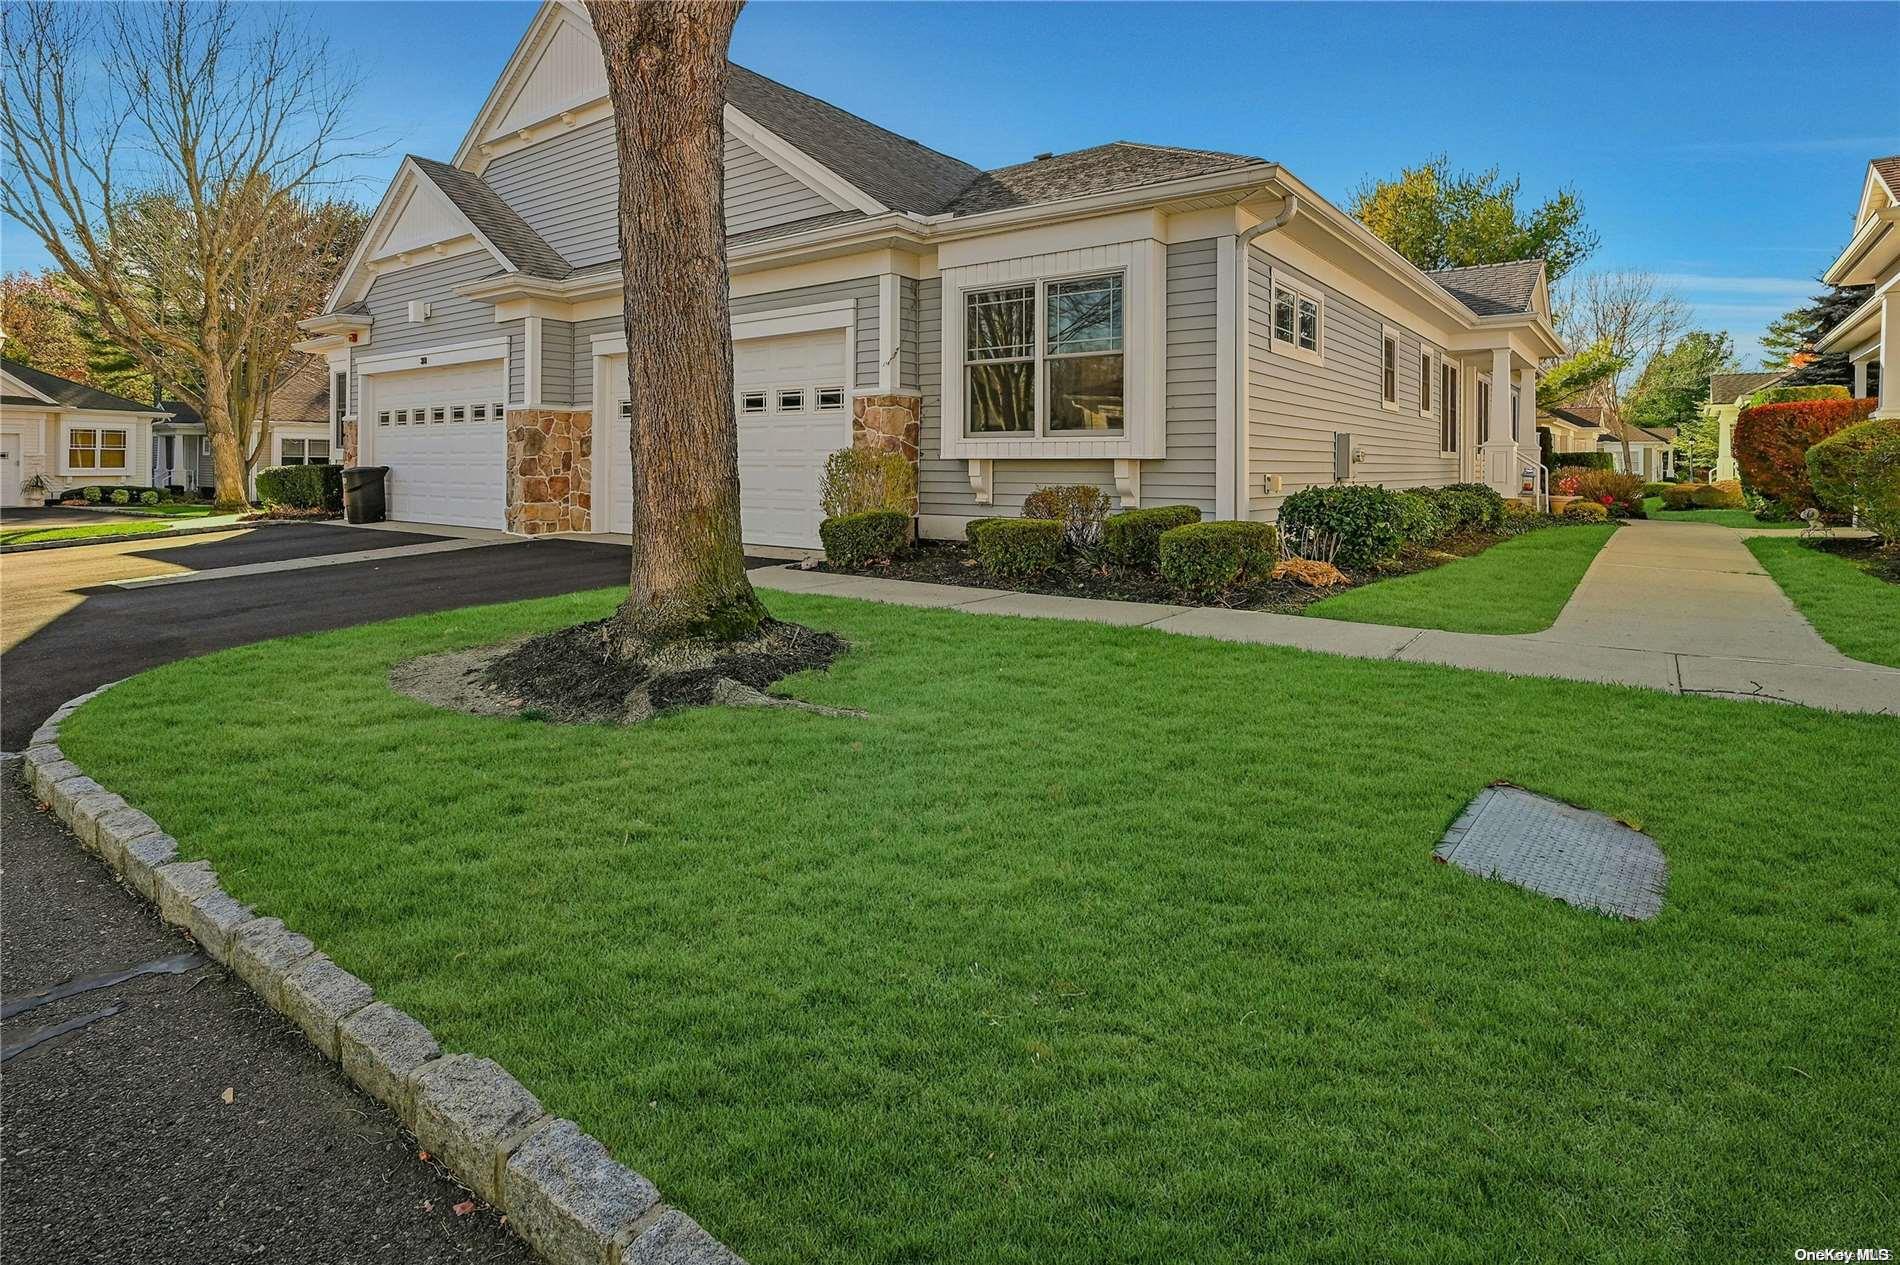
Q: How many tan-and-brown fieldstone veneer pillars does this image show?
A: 3